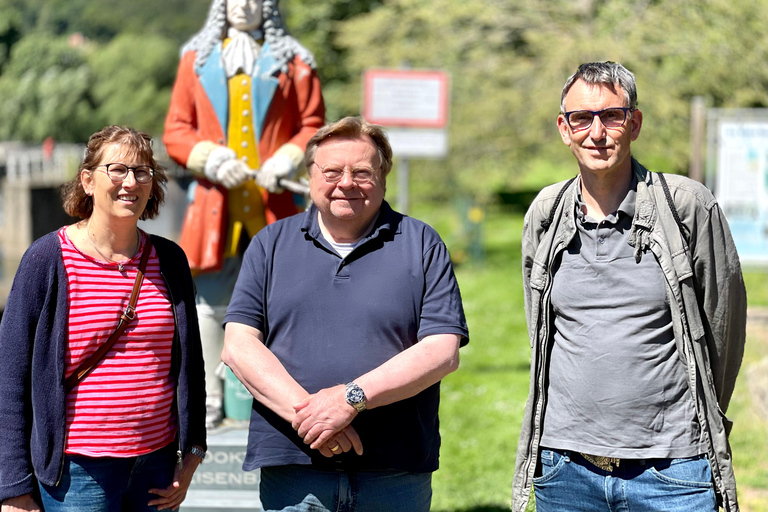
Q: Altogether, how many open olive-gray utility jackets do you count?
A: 1